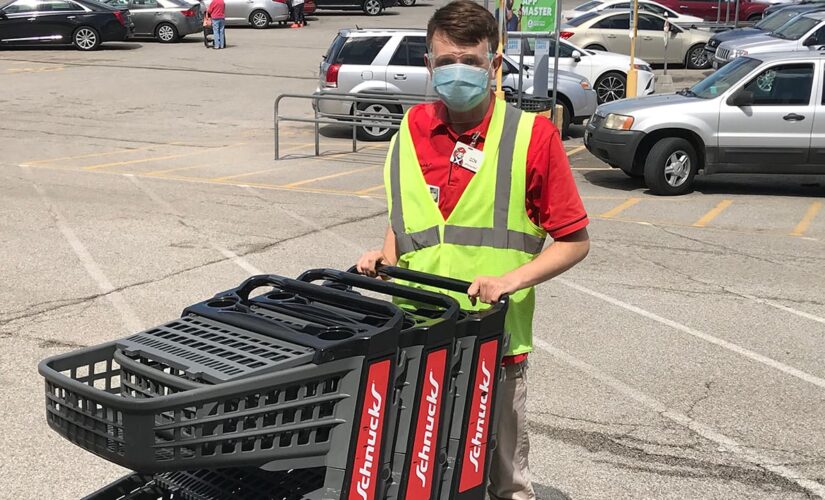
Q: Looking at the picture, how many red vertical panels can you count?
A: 3